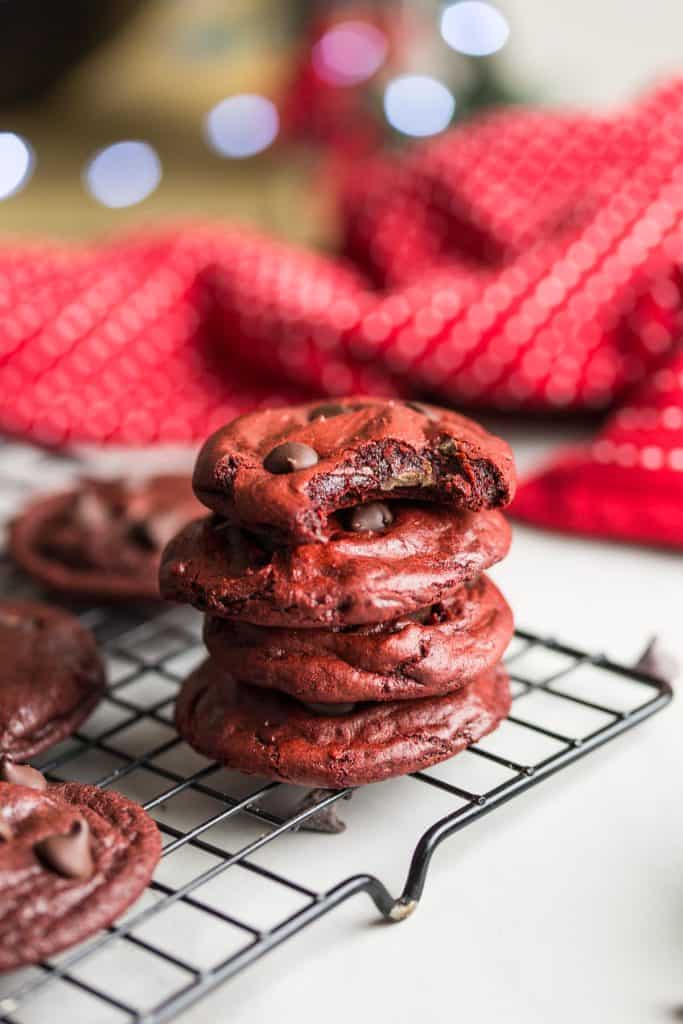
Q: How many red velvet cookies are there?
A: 7